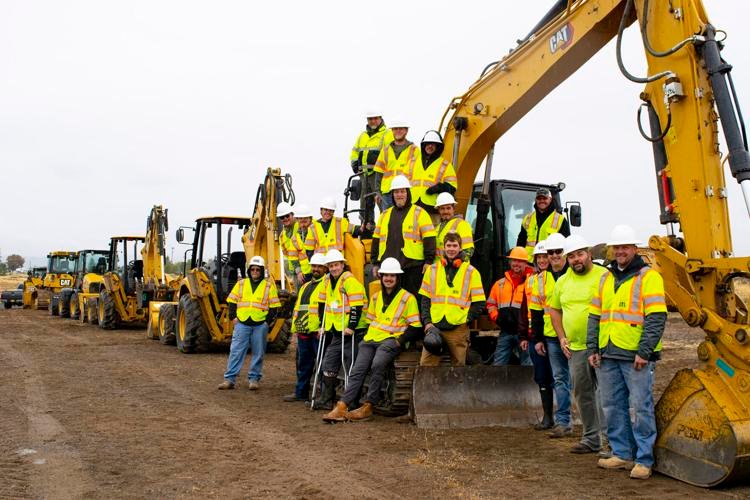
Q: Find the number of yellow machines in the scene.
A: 6